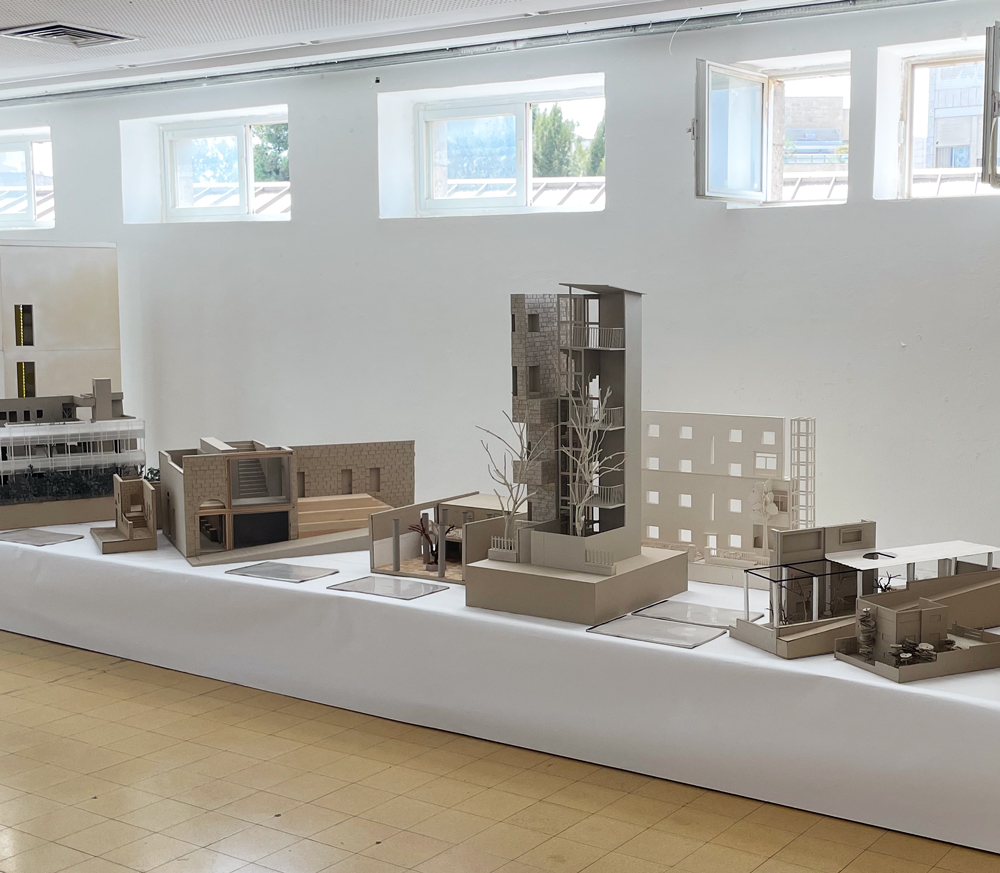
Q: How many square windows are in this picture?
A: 13